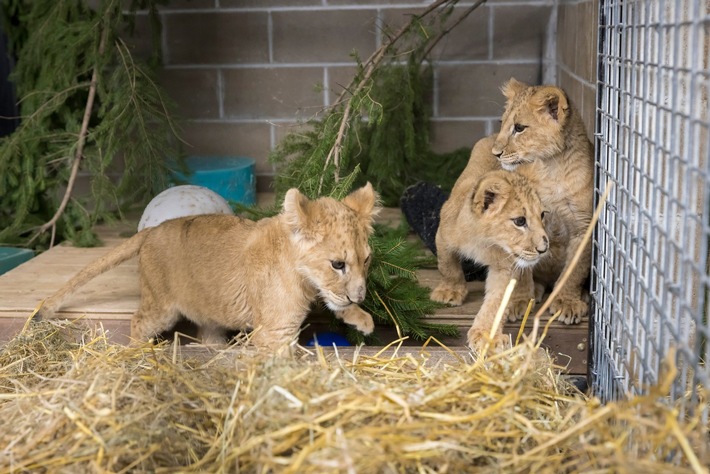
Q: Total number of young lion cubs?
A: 3